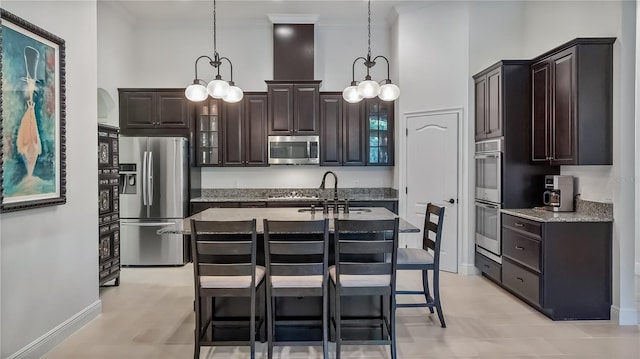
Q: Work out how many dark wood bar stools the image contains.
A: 4